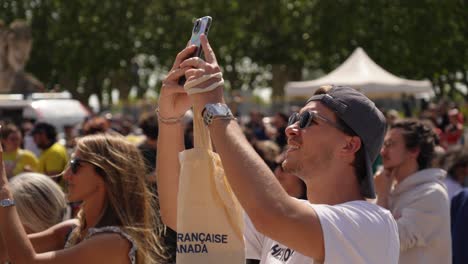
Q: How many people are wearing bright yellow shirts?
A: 2